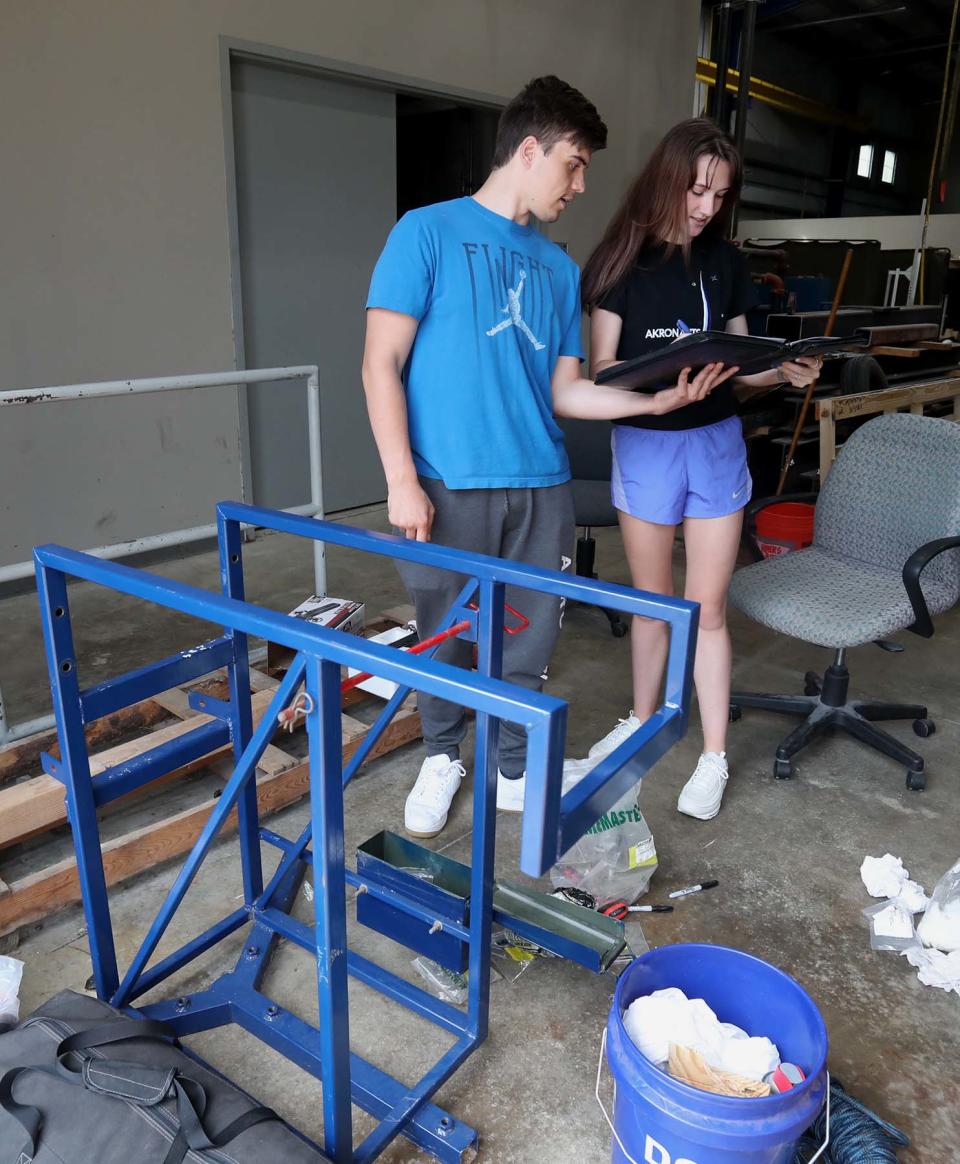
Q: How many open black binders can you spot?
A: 1